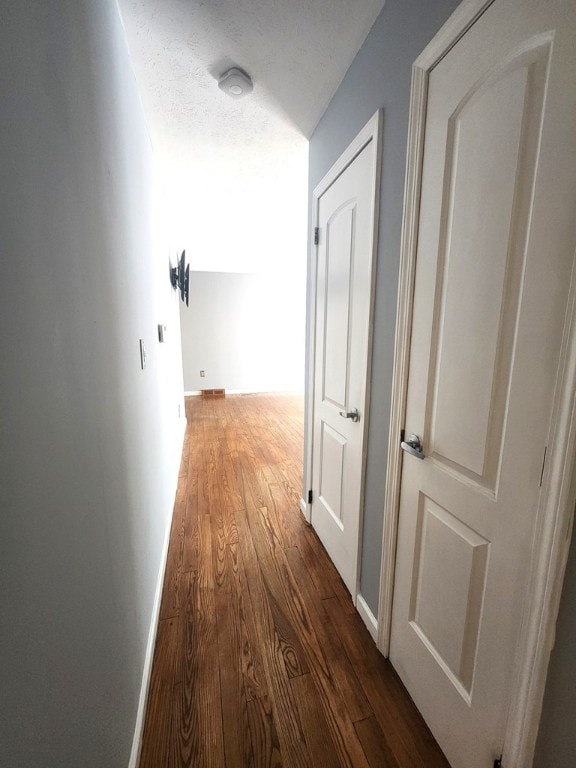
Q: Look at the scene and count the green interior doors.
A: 0